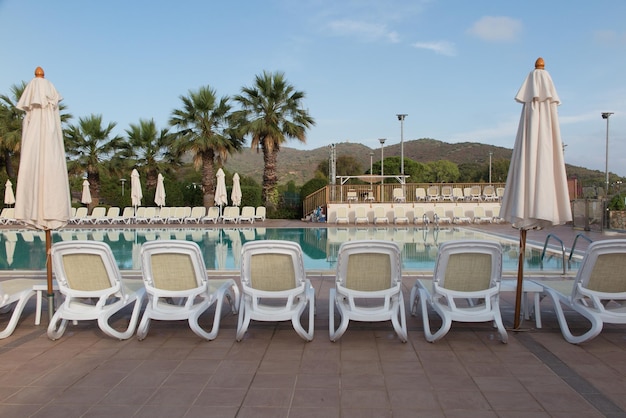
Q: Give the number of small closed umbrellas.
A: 6